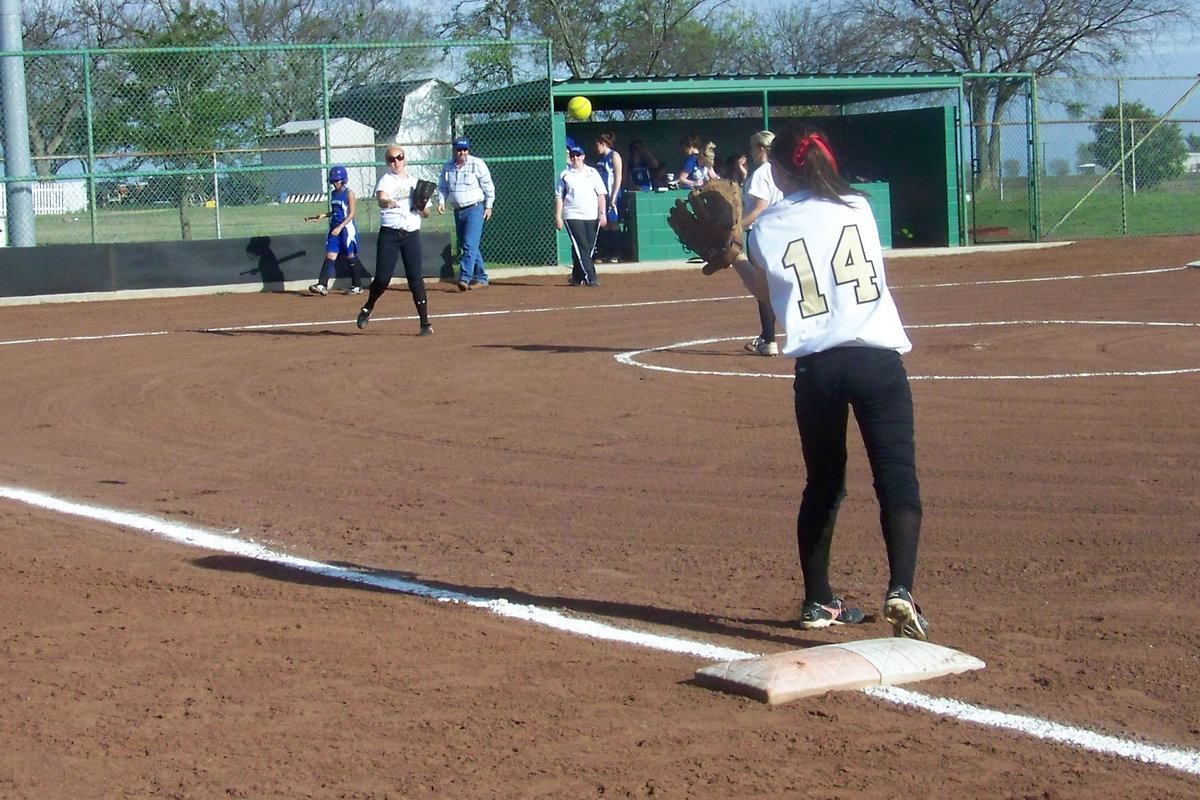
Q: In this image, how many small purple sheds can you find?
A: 0